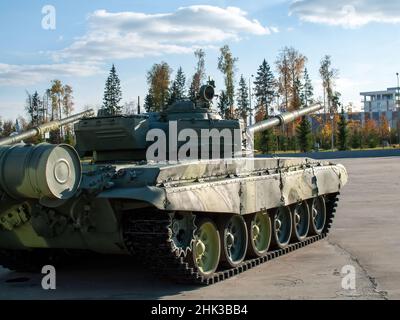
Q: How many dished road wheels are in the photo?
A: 6